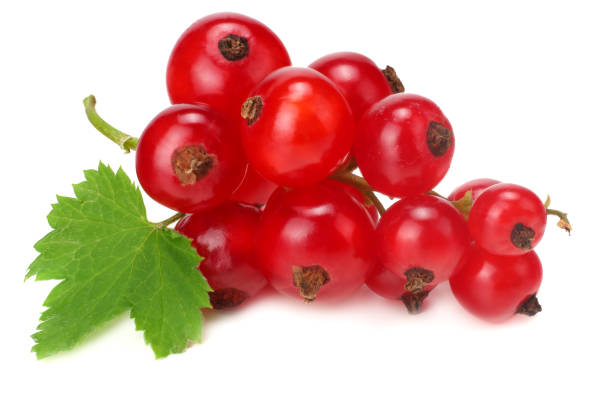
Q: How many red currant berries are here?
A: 14